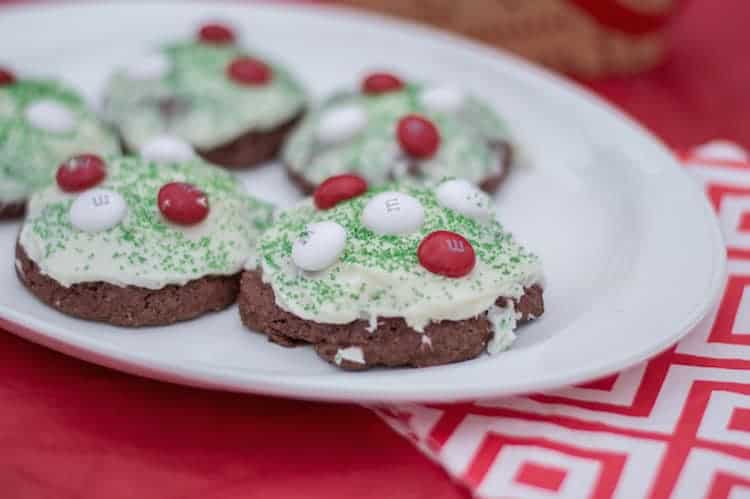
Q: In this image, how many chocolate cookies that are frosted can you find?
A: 5